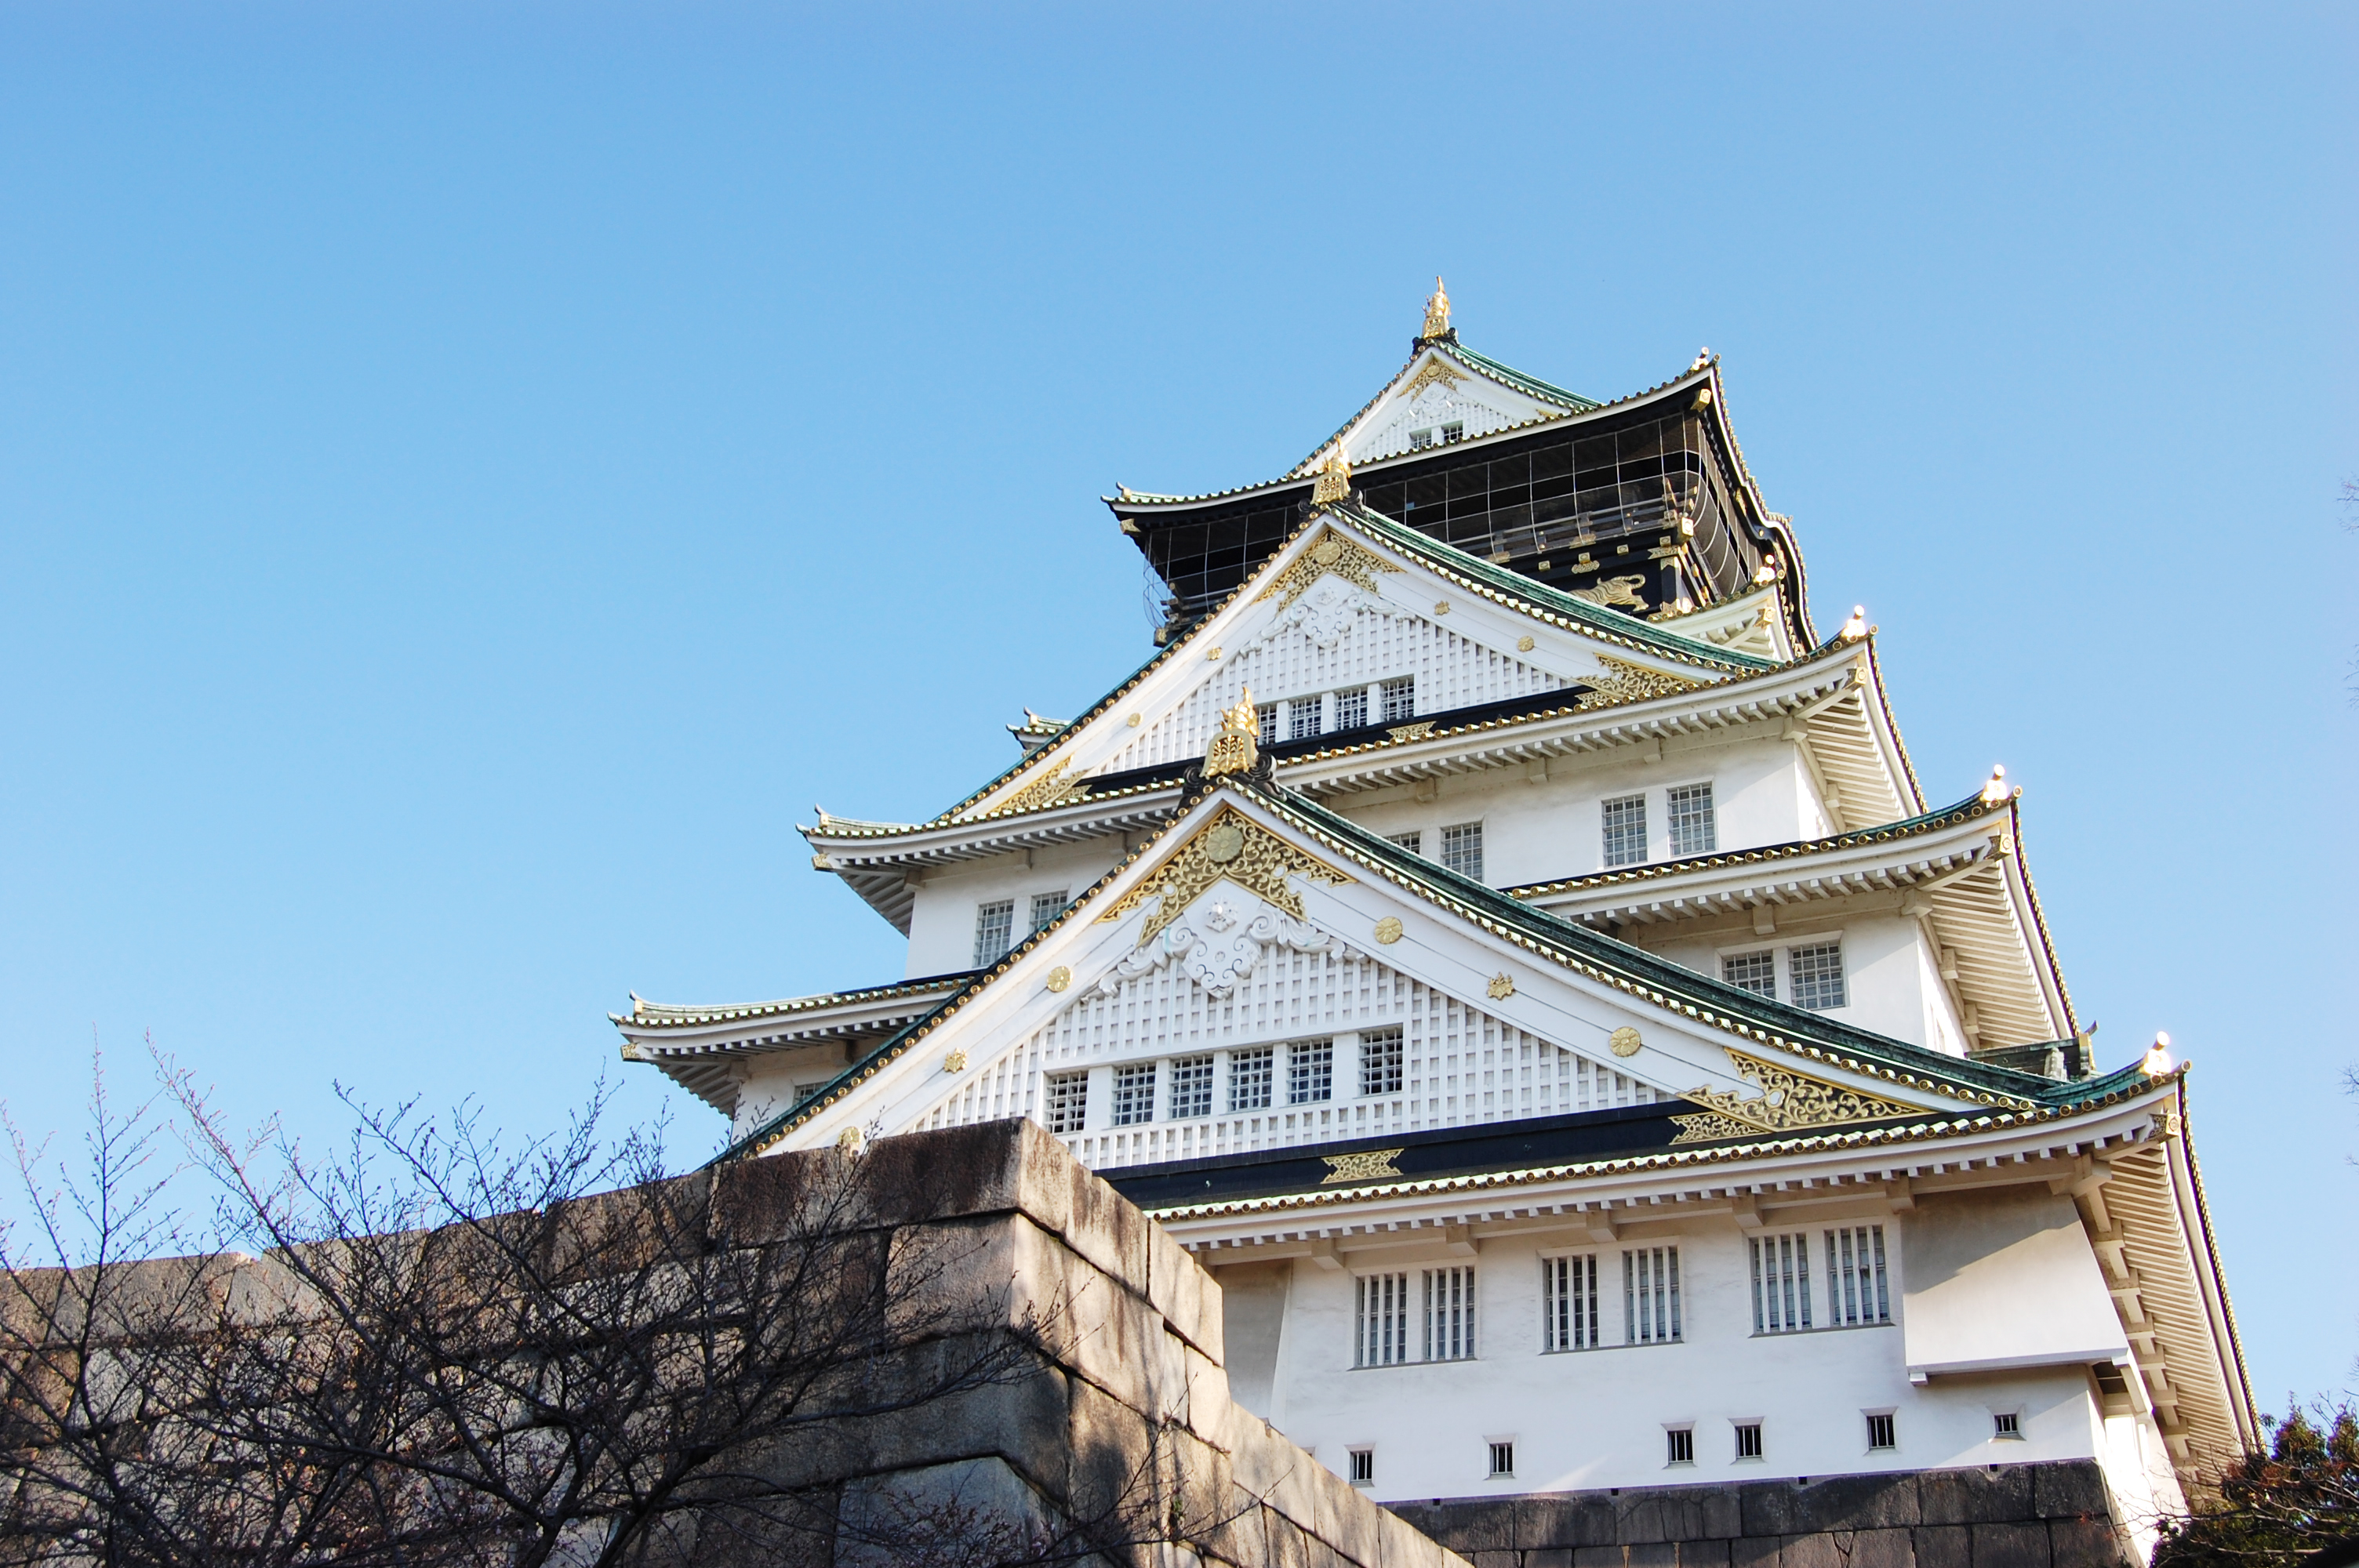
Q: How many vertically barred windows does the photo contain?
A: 12